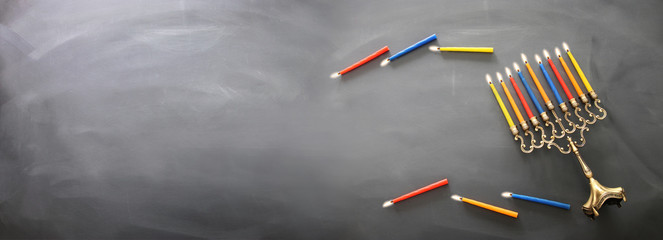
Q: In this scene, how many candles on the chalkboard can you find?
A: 15